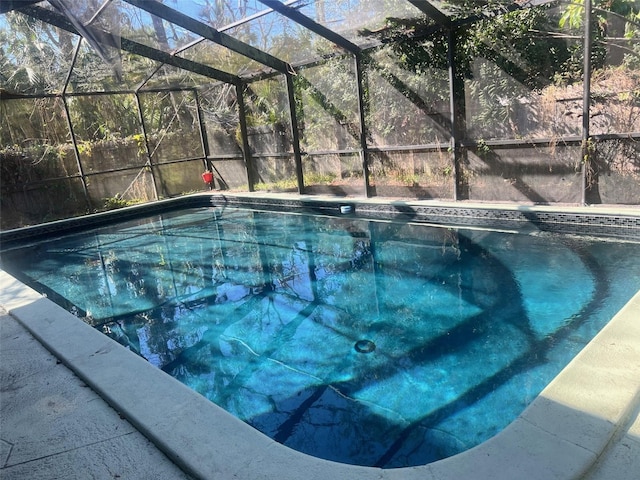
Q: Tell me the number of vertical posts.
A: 8